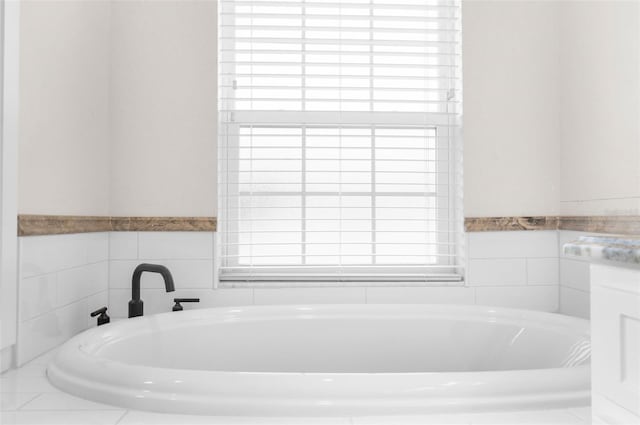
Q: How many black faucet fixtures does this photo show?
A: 3